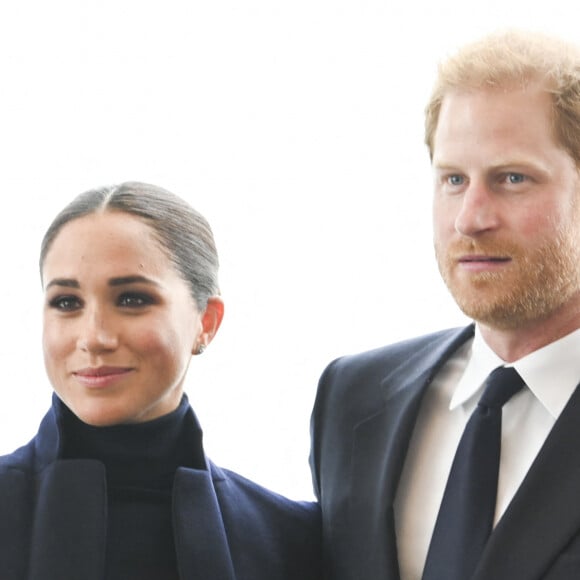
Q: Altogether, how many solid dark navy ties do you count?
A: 1